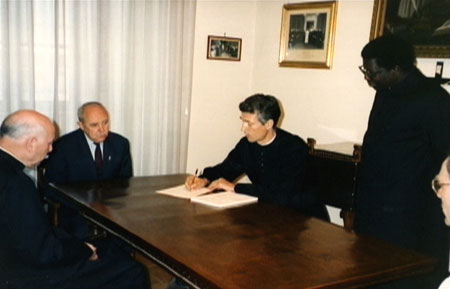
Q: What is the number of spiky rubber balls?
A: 0